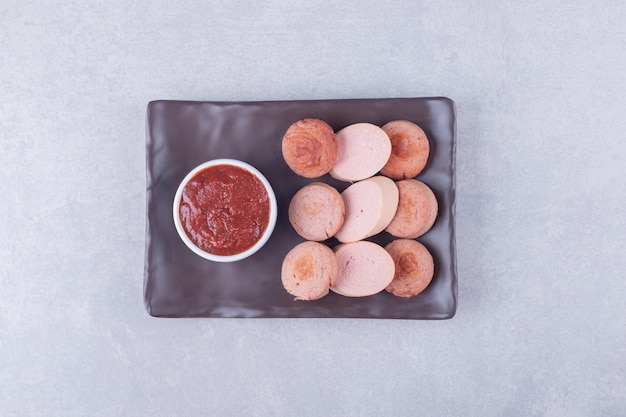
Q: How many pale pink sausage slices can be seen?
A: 3